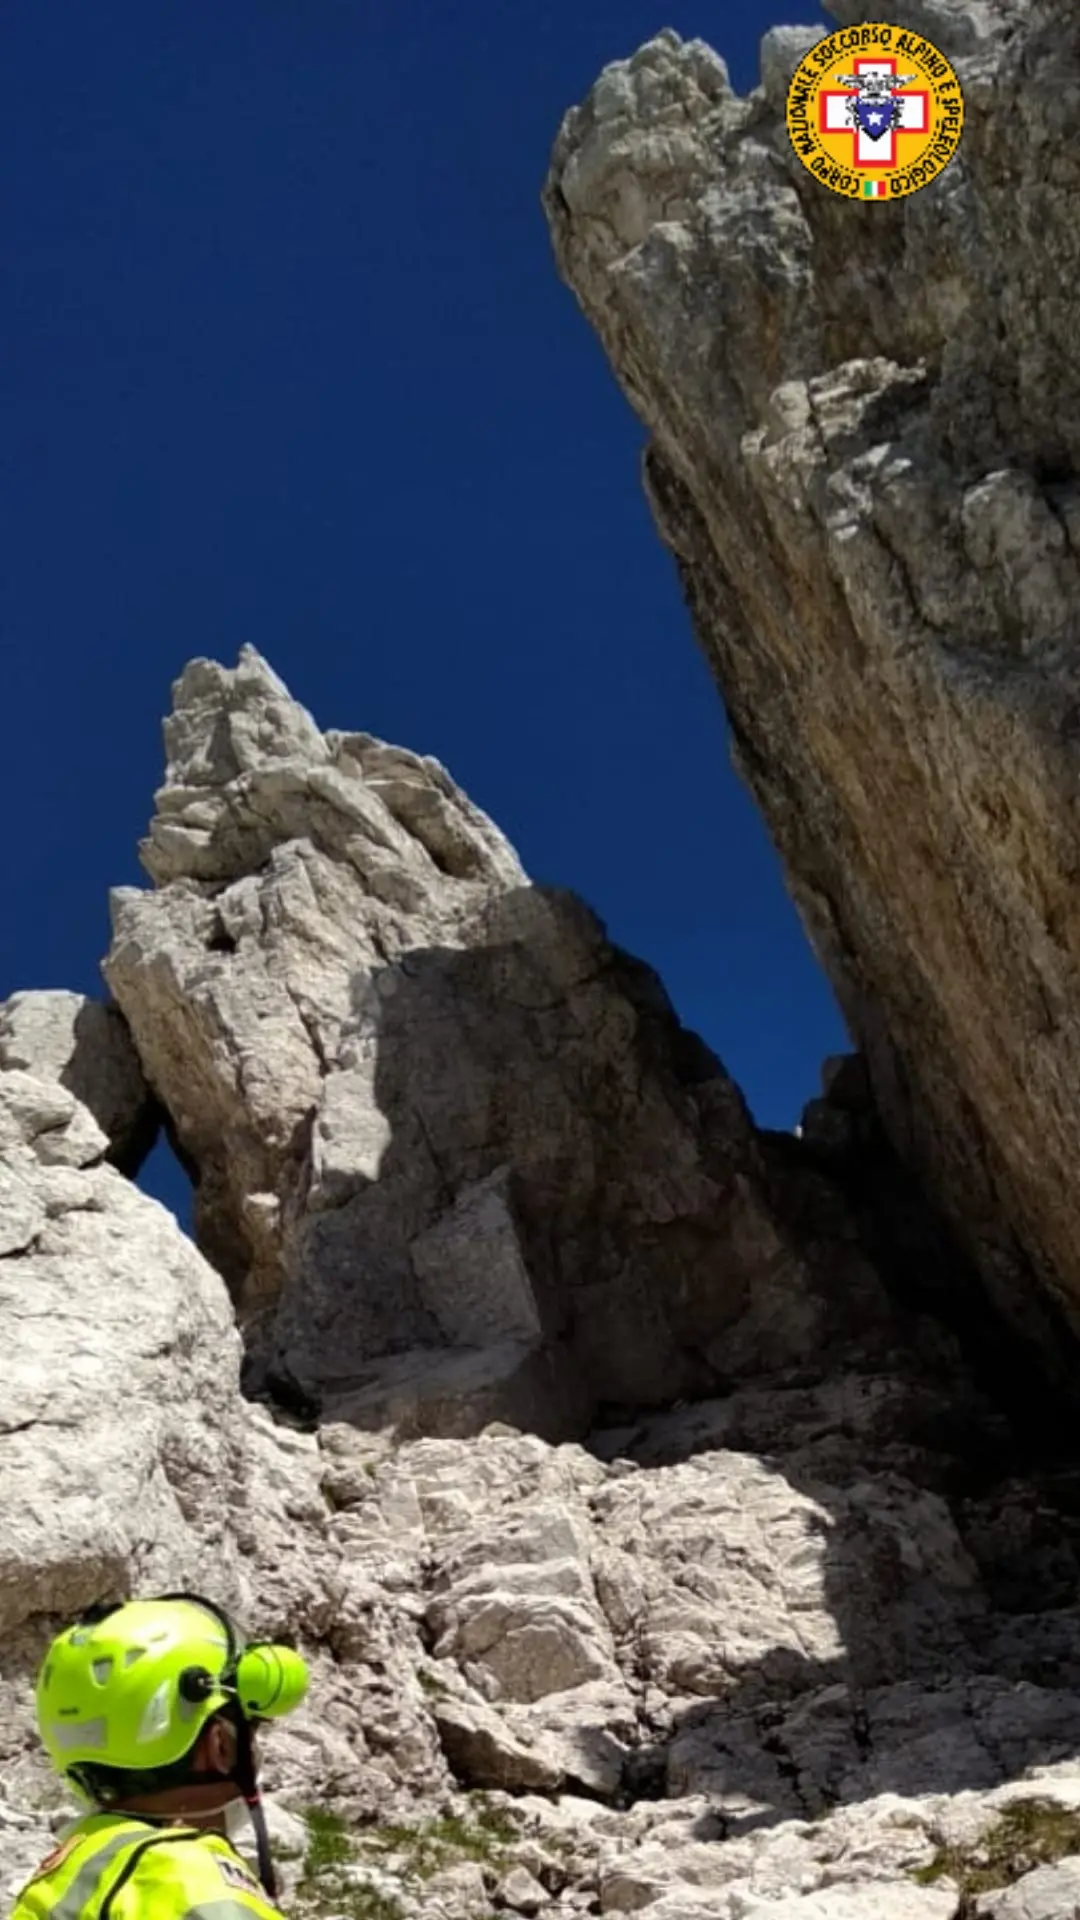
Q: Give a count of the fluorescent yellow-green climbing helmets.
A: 1